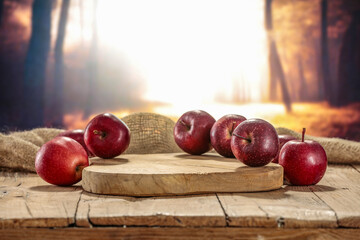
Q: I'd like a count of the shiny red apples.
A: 8